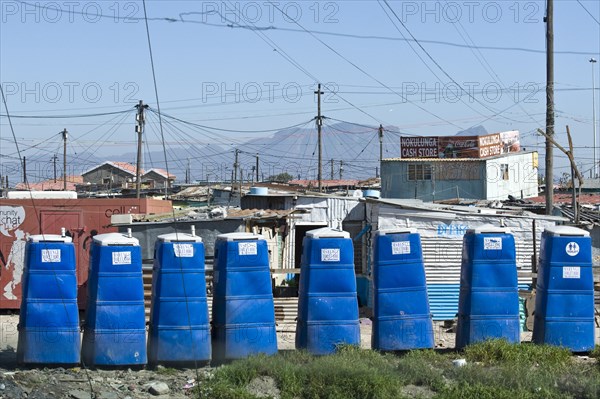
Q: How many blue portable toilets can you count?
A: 8